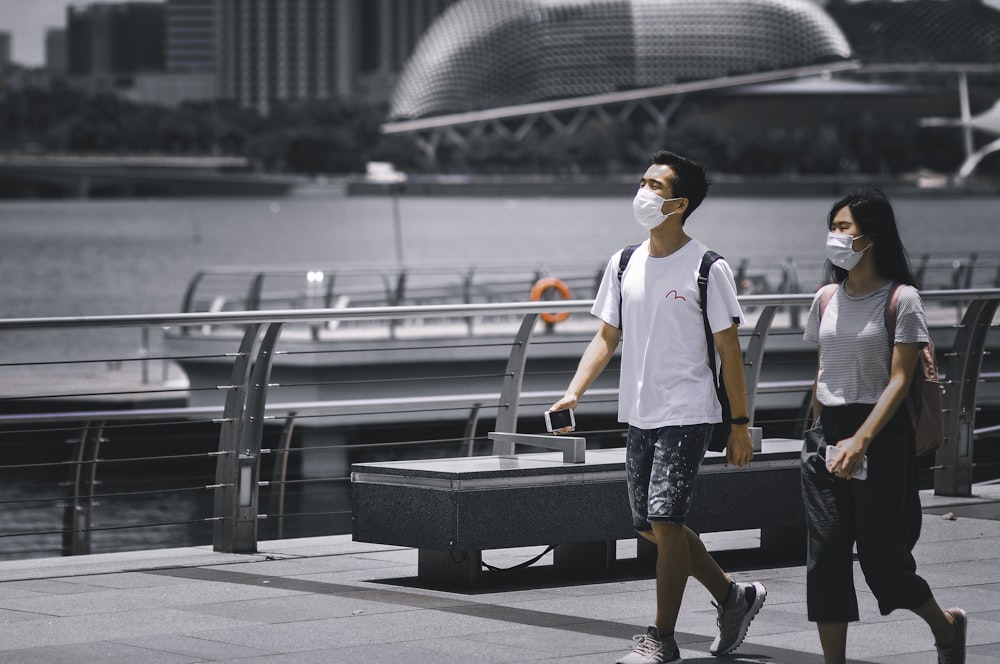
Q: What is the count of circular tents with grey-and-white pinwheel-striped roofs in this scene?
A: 0